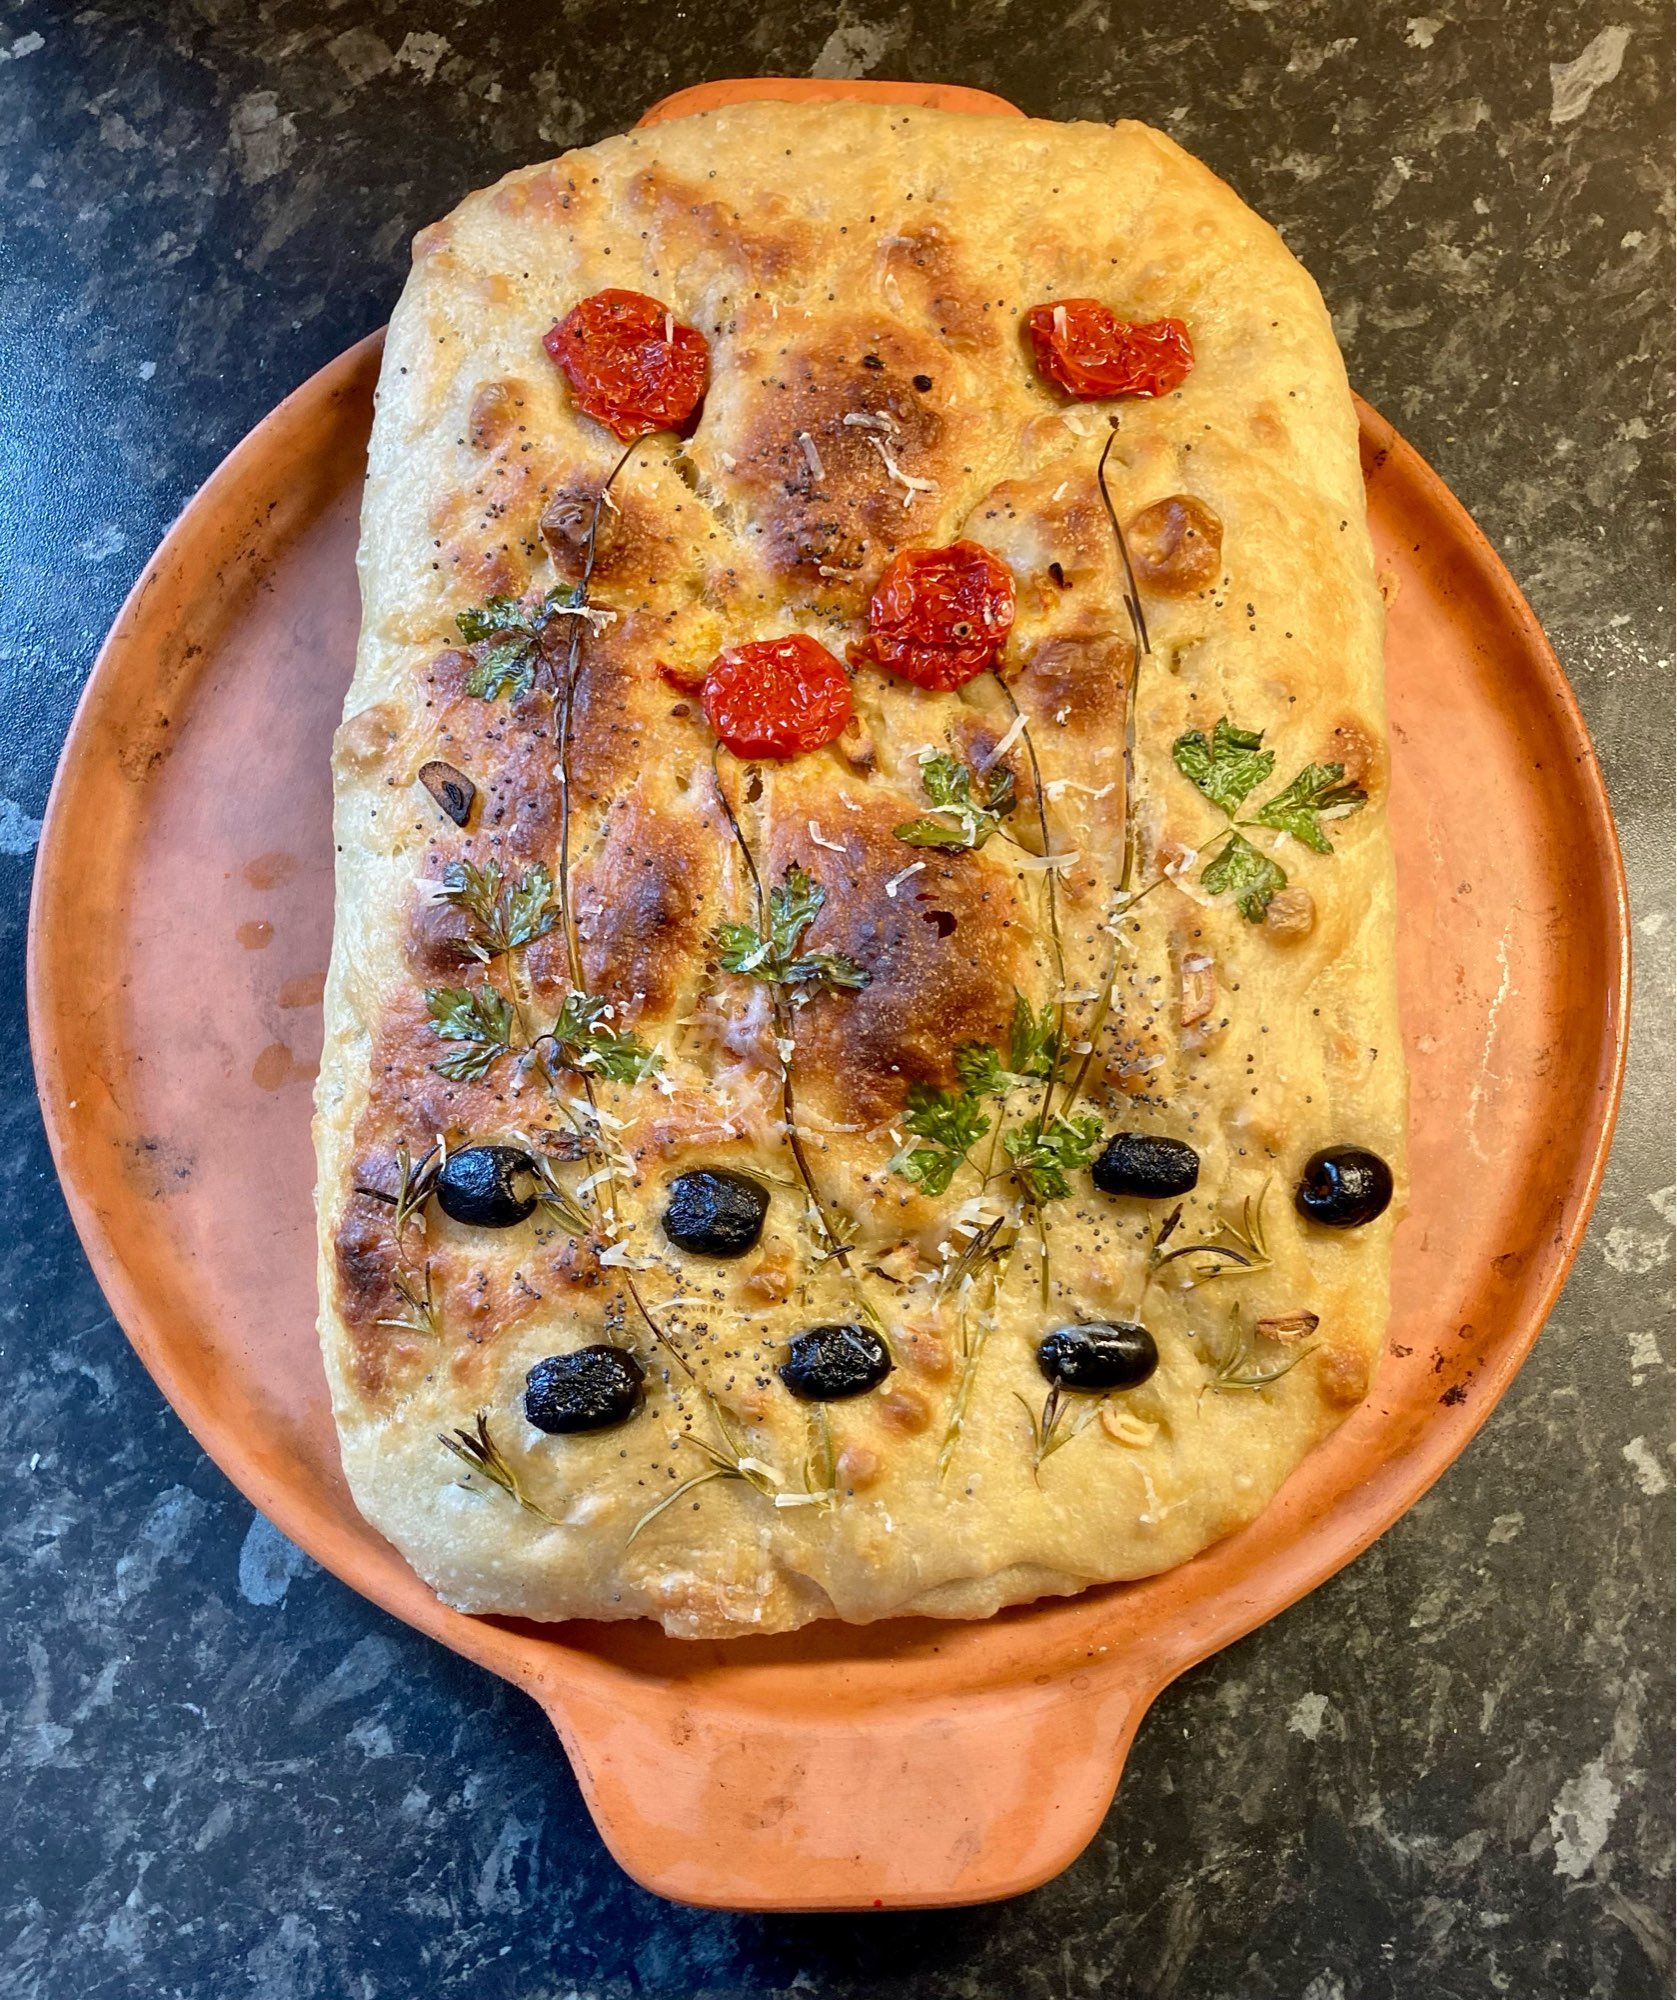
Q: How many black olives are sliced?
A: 0